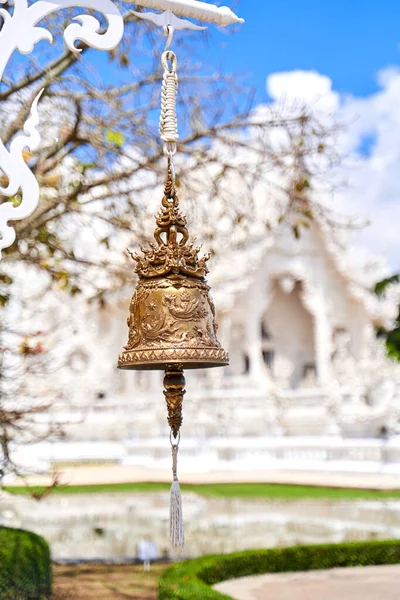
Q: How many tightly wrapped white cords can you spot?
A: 1